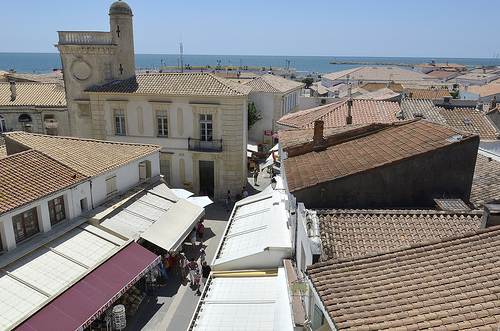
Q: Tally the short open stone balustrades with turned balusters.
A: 1